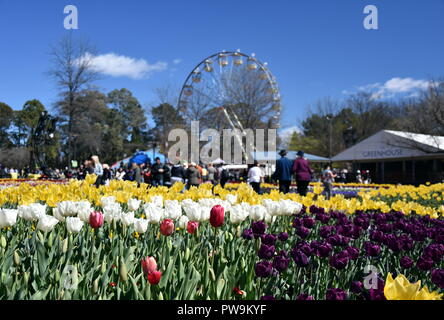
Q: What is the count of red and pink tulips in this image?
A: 6